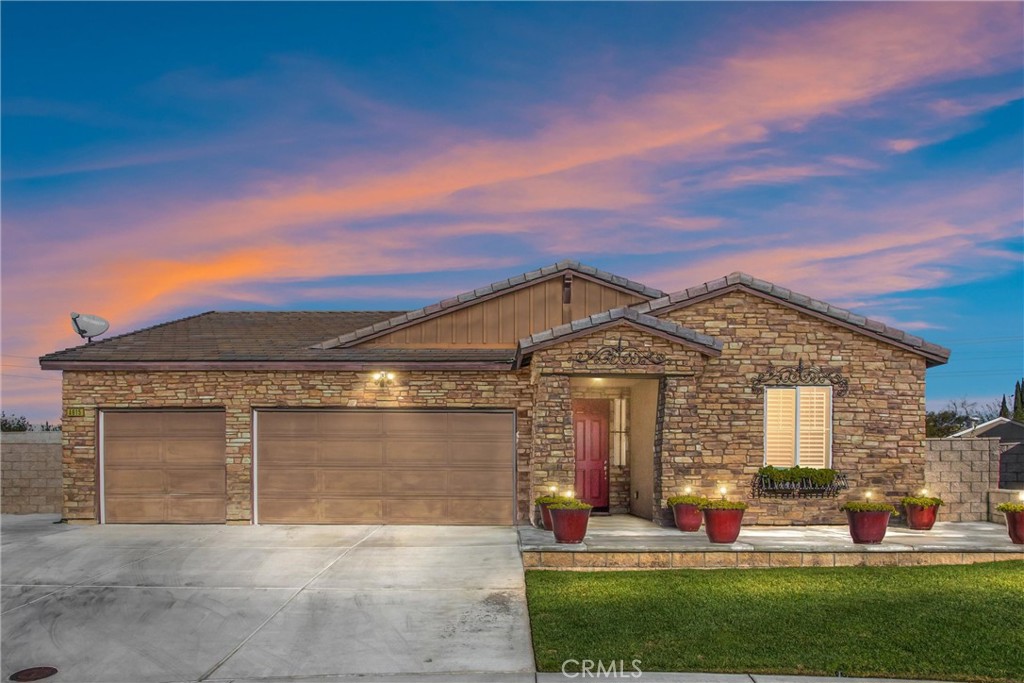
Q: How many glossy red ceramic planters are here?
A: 7